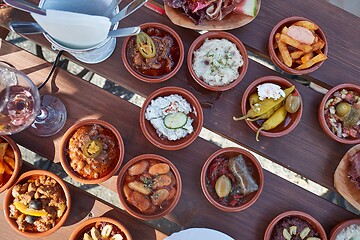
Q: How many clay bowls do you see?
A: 14